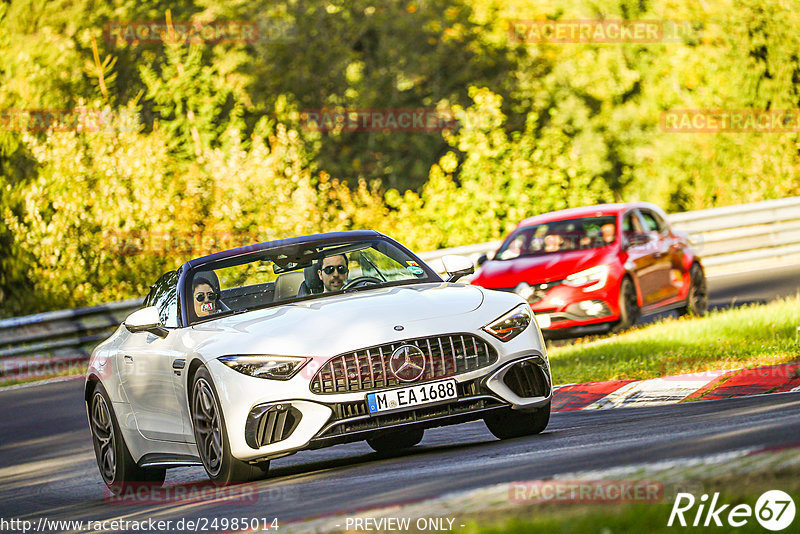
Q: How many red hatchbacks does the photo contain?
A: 1